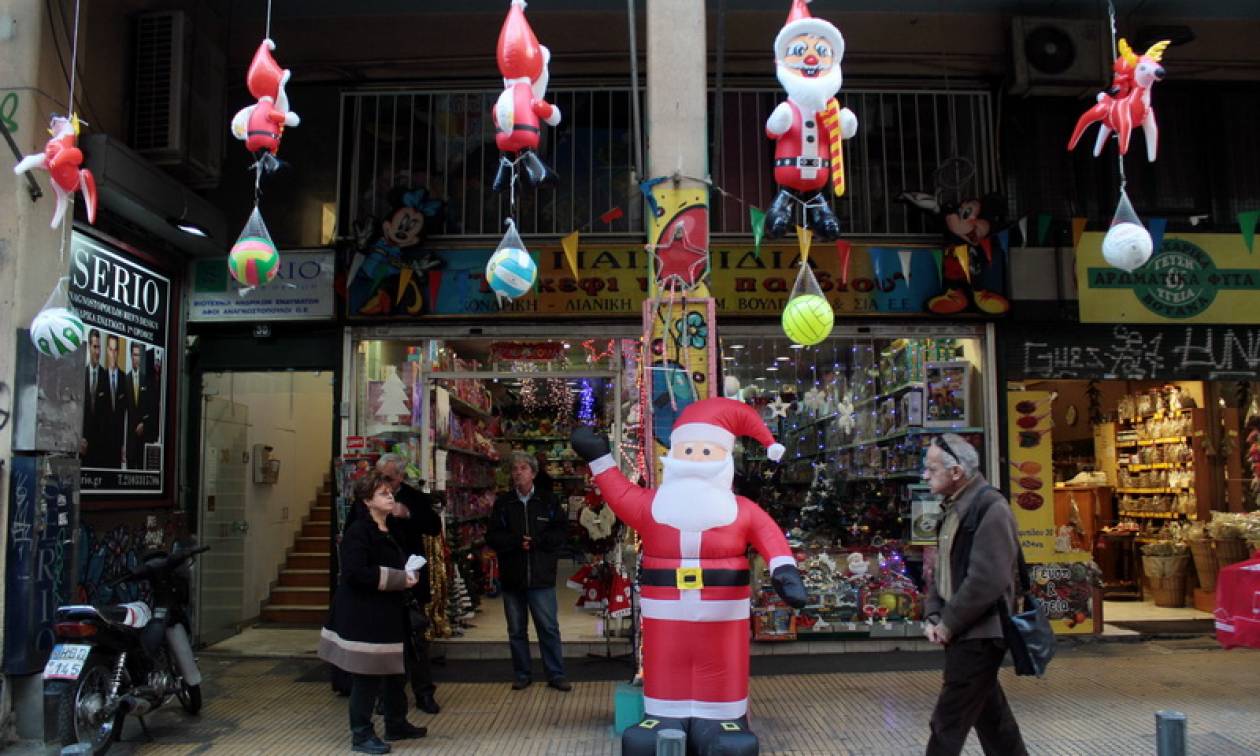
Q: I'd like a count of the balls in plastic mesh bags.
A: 5